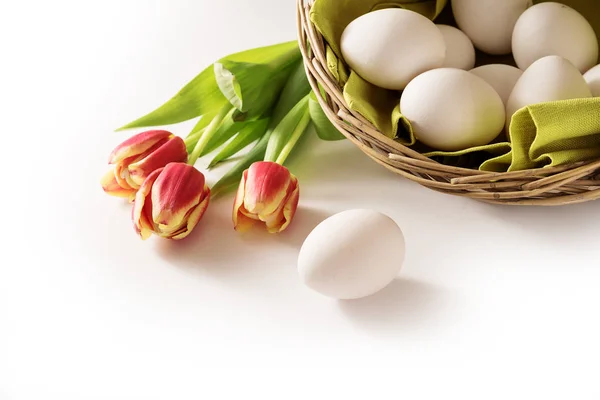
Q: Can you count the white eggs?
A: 9